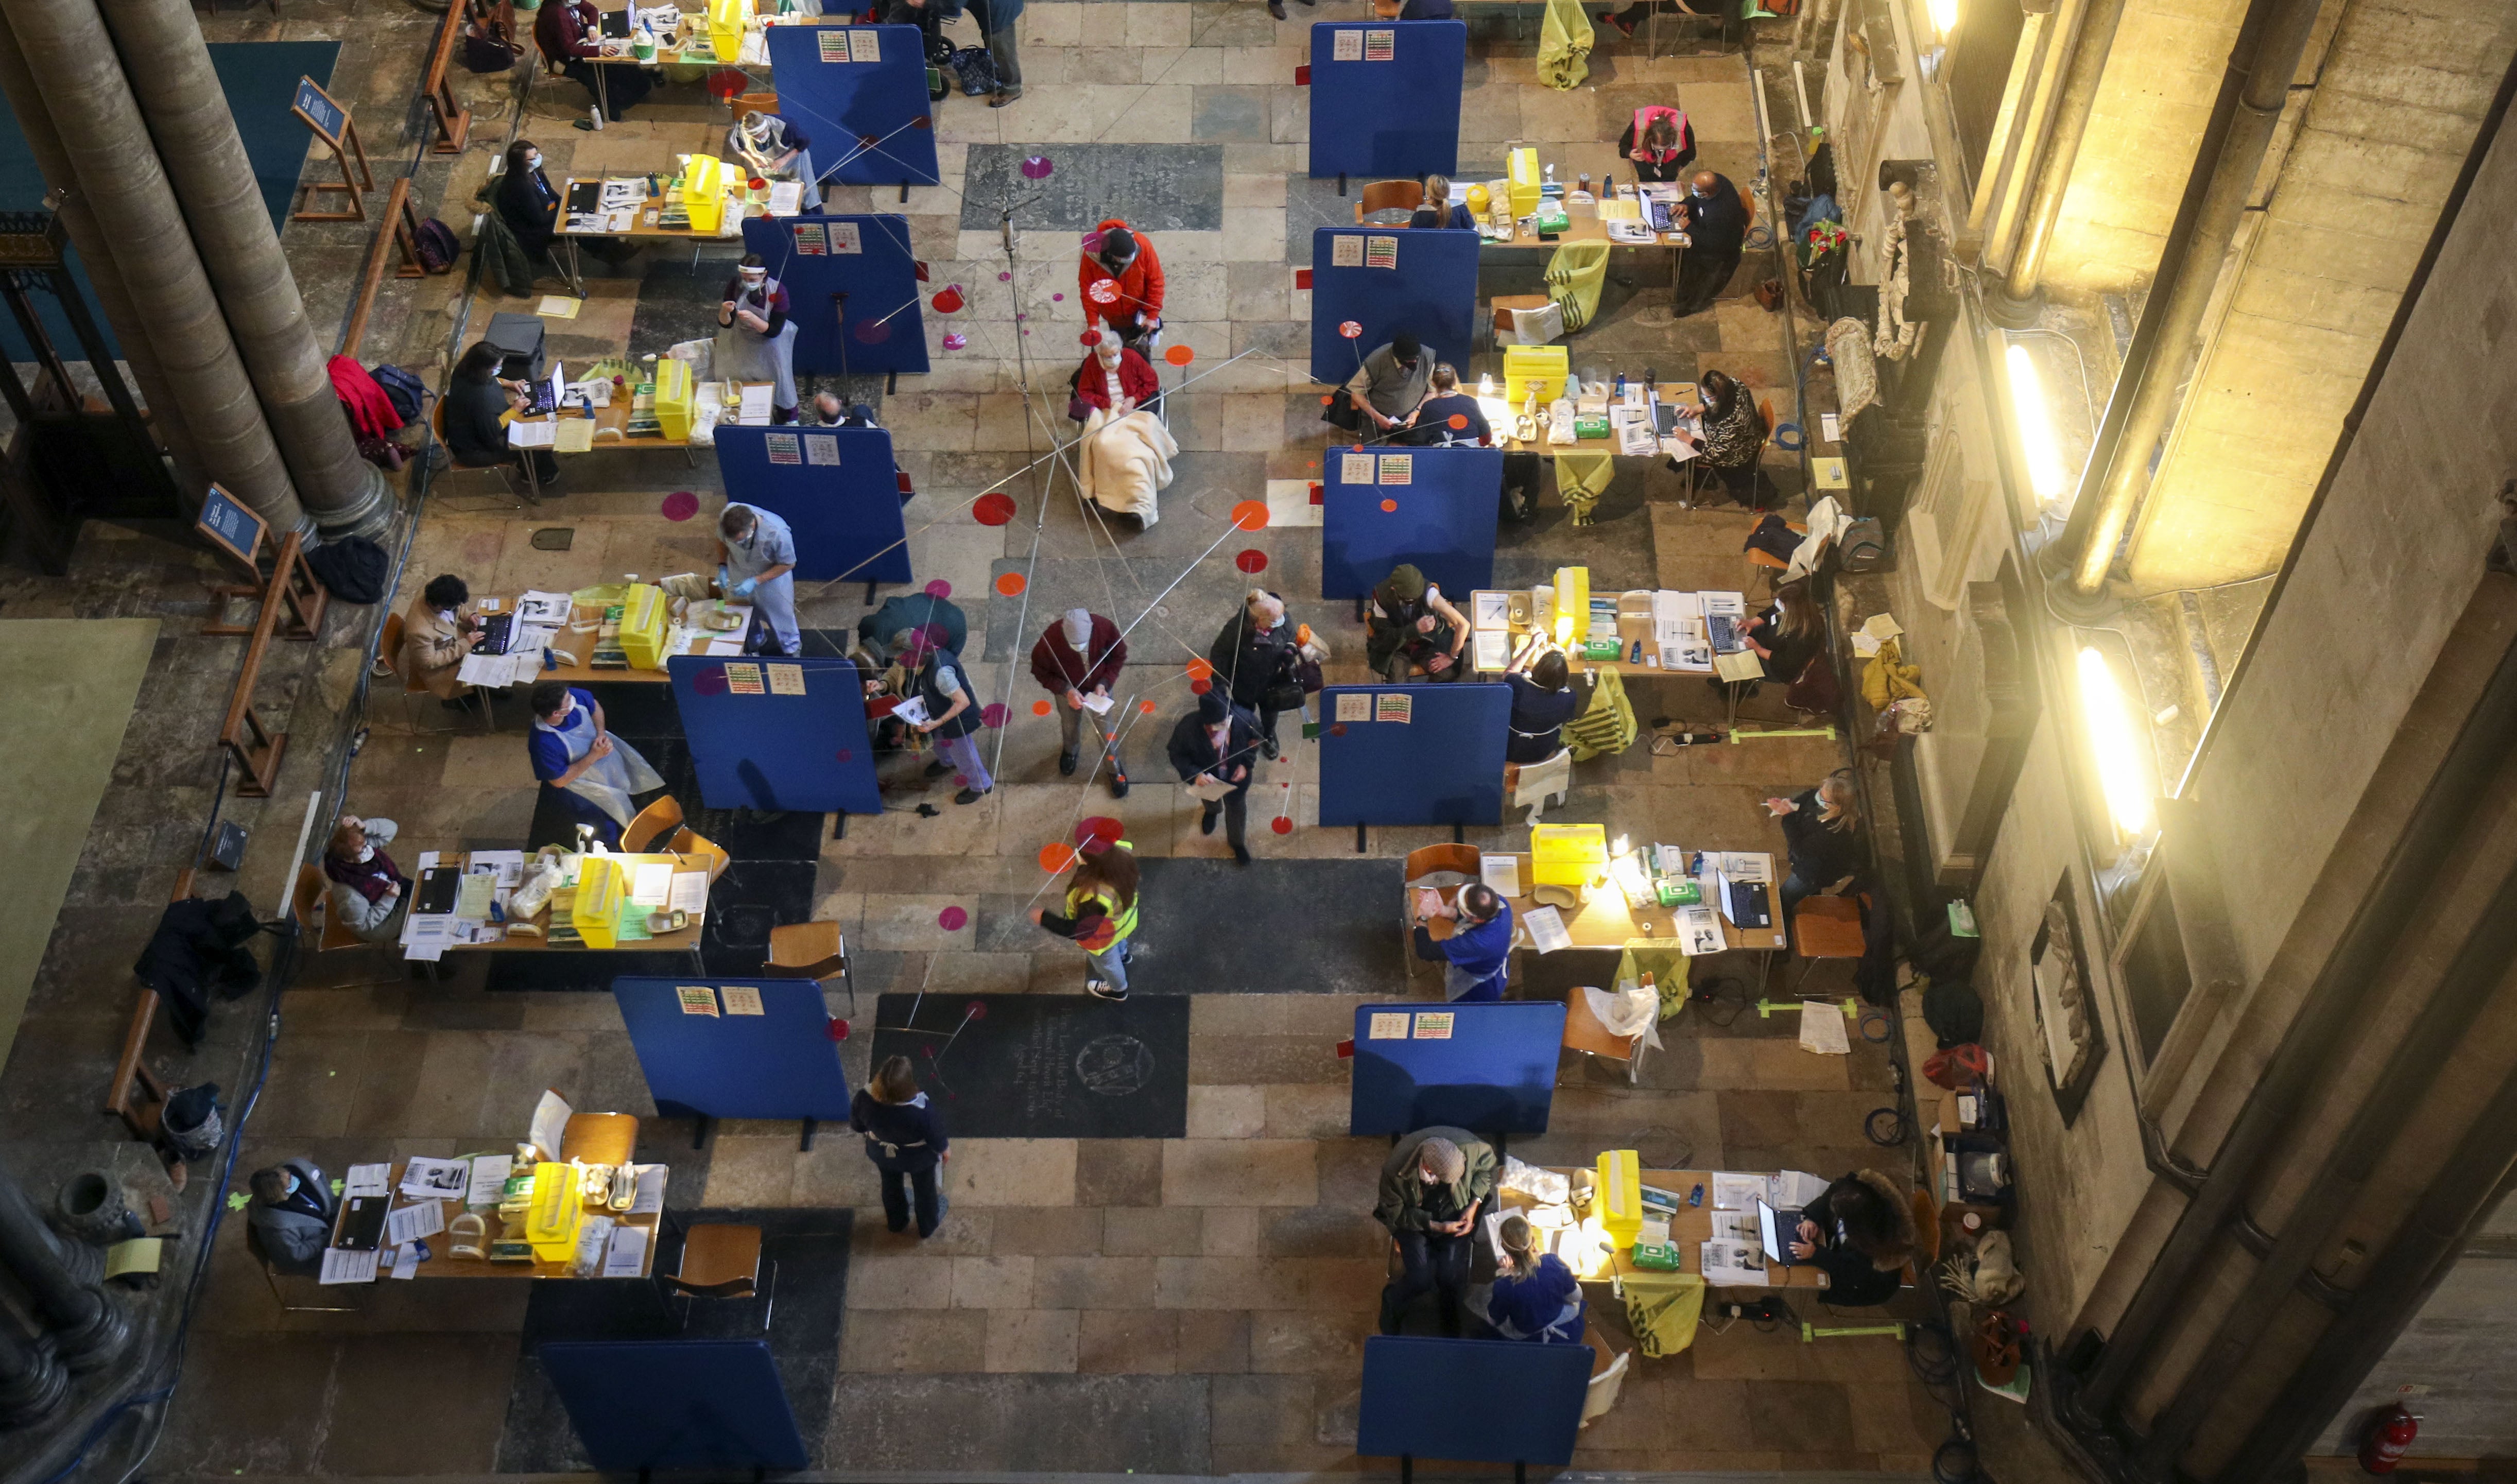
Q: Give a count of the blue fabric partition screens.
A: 12